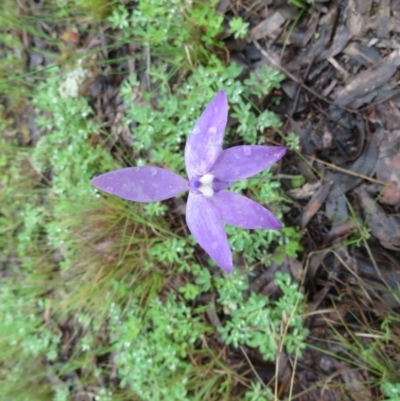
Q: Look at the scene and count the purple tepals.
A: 5